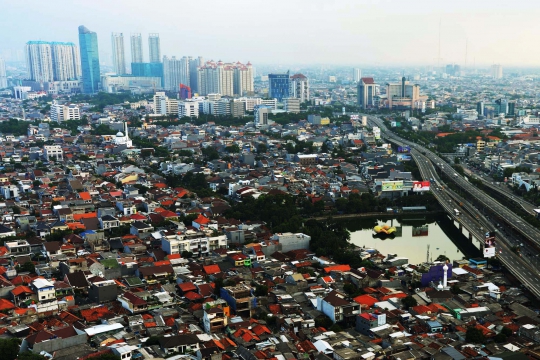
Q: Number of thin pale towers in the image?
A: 3